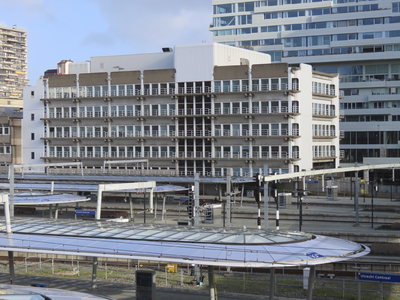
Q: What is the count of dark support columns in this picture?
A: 5